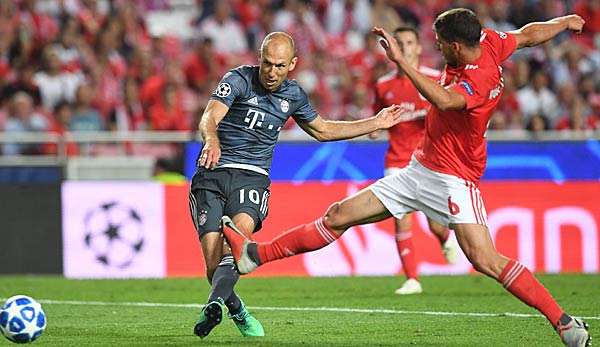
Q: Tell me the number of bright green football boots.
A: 2